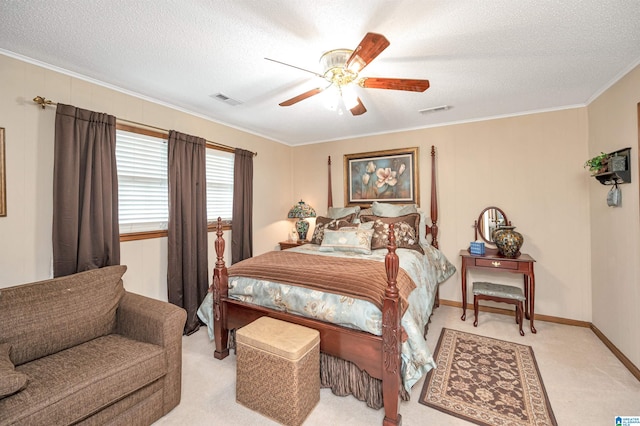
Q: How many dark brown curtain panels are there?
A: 3